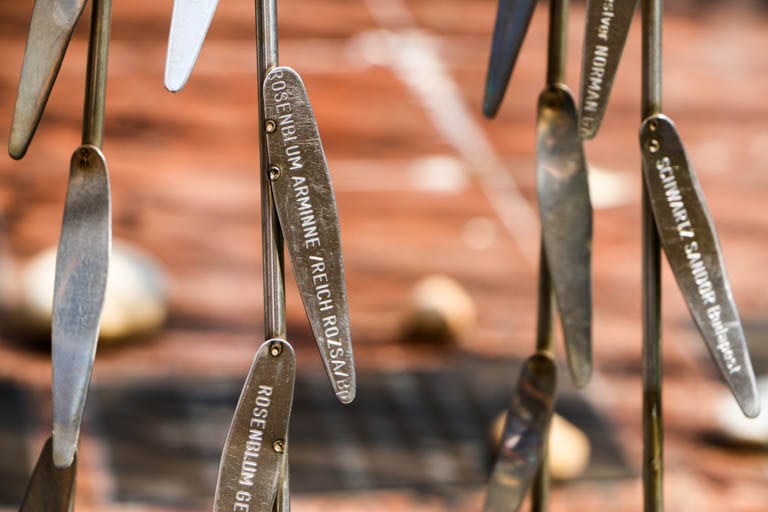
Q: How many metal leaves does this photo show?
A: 11